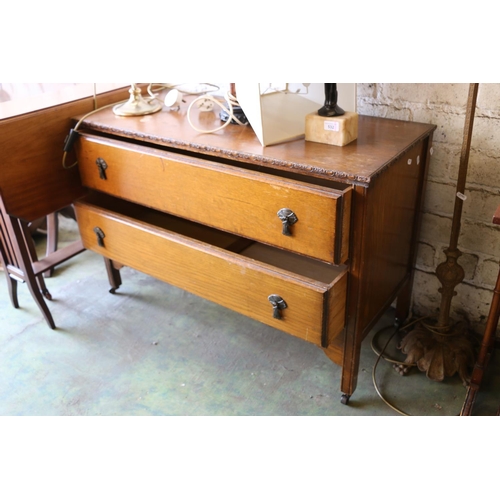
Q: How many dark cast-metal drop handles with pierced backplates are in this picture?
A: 4